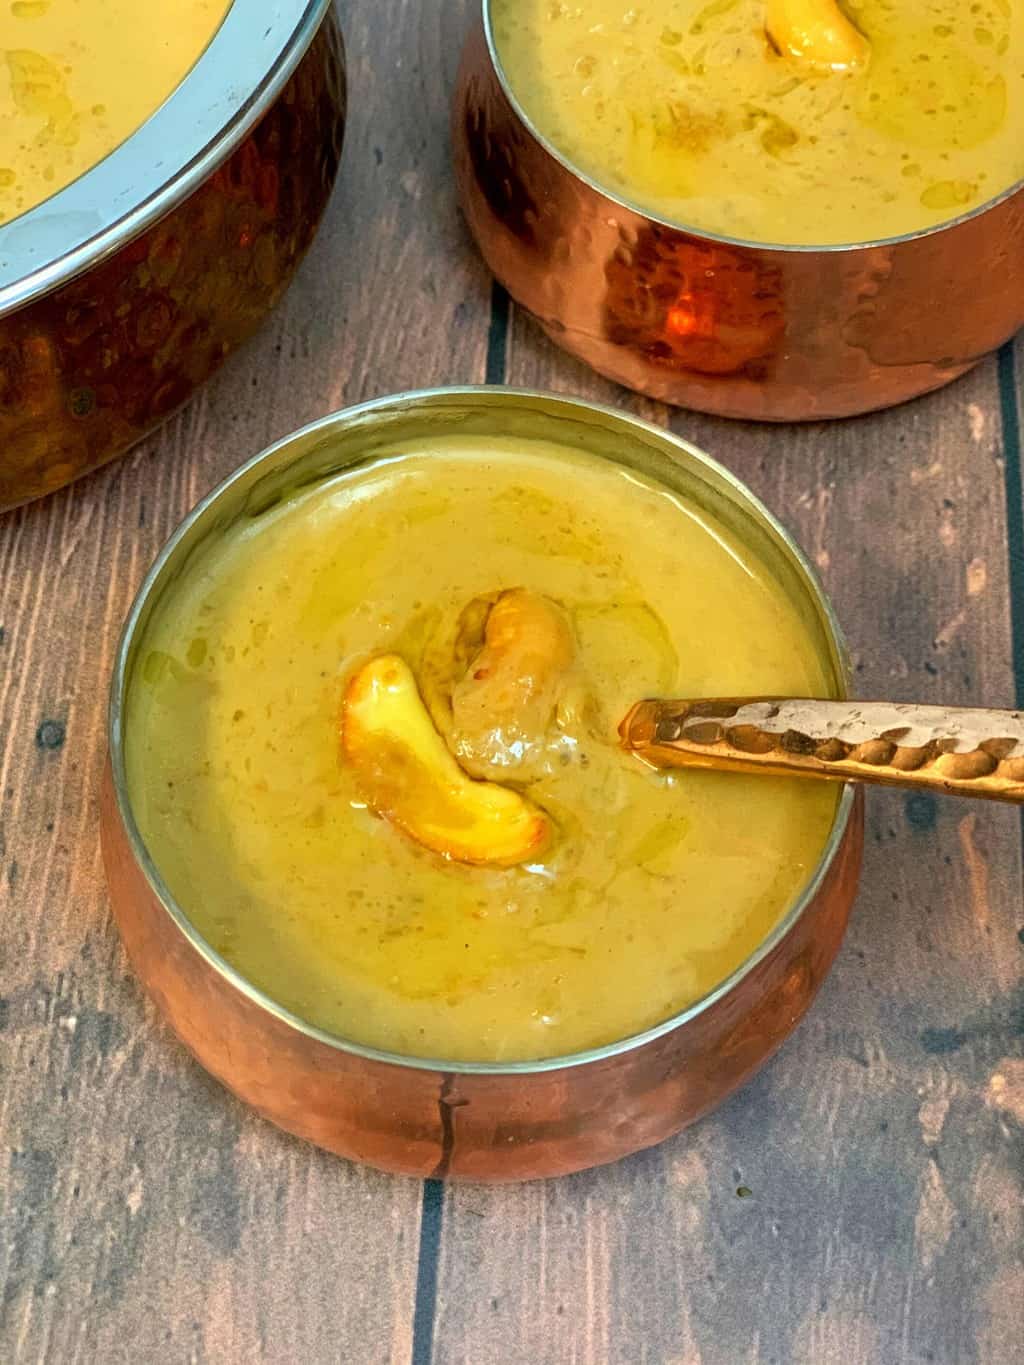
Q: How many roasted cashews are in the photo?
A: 3